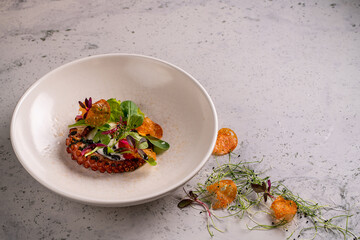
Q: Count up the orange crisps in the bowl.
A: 3